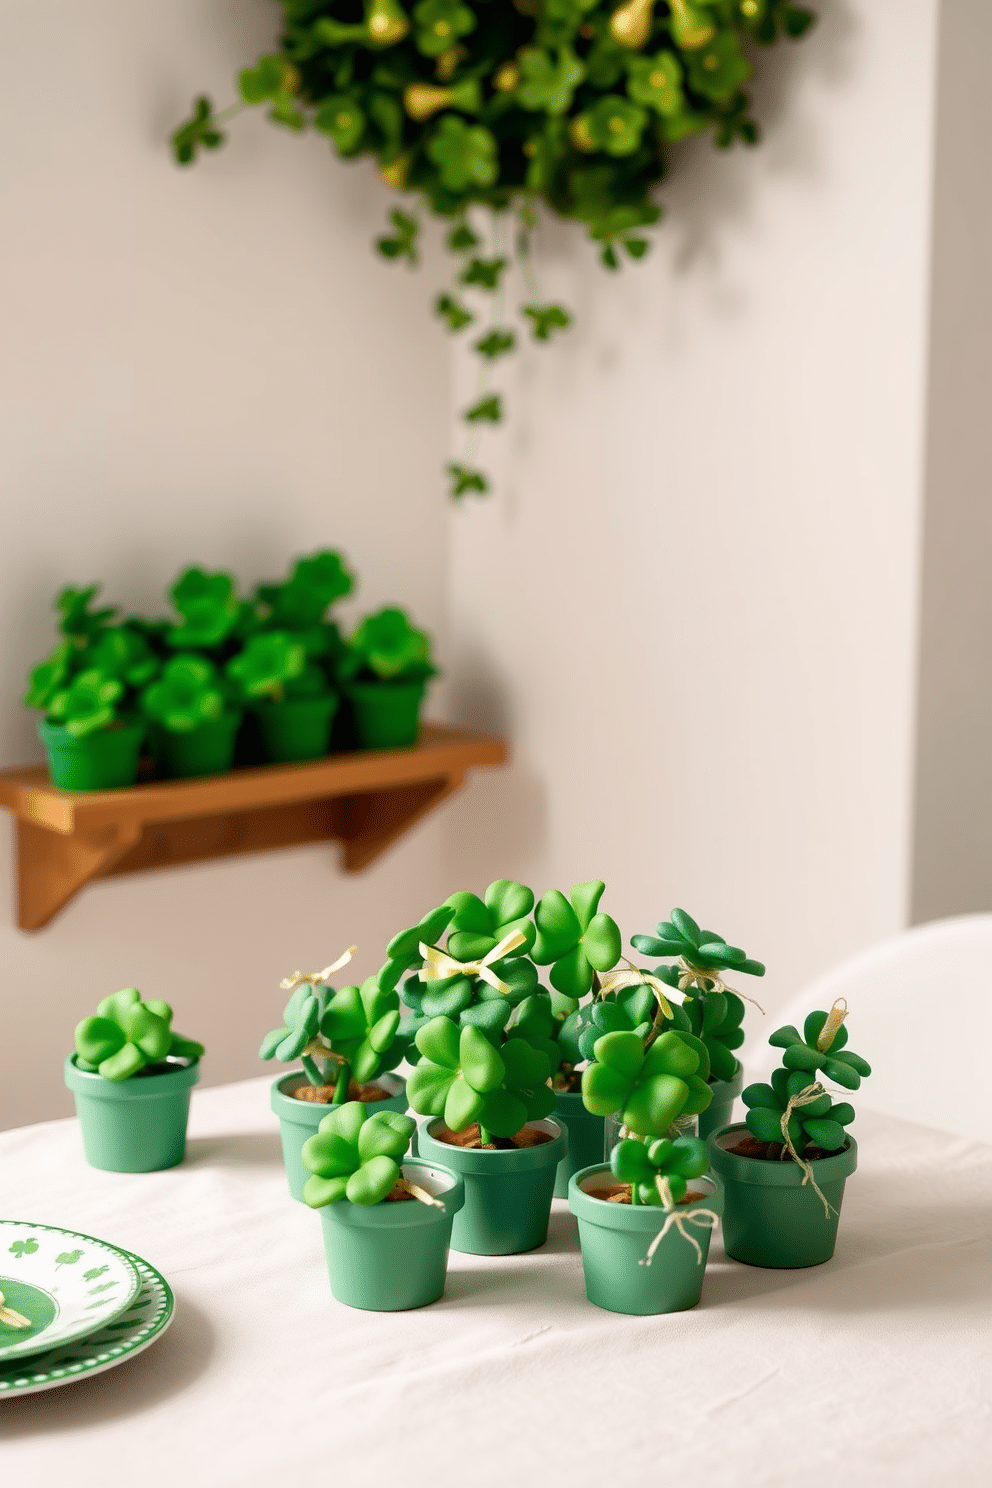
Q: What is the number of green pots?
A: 12